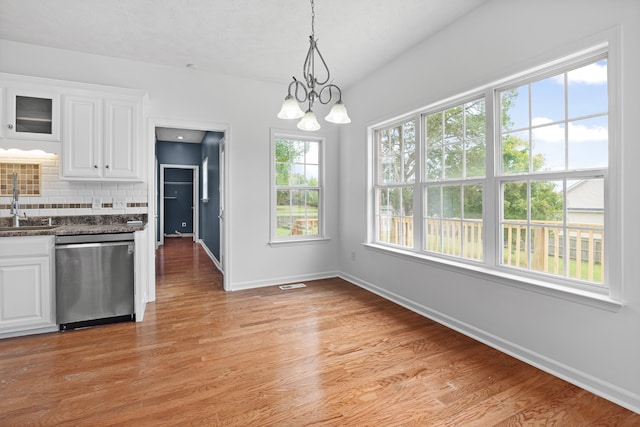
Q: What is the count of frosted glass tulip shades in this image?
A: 3